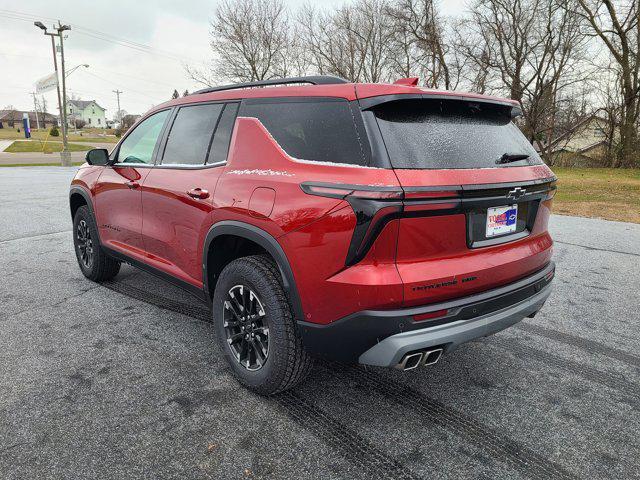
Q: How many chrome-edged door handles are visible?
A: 2